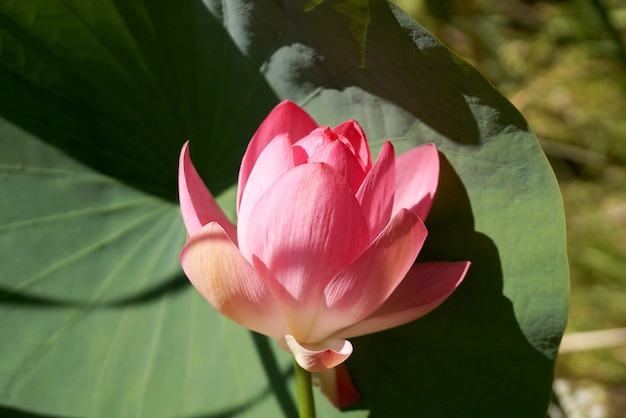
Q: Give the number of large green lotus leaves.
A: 1